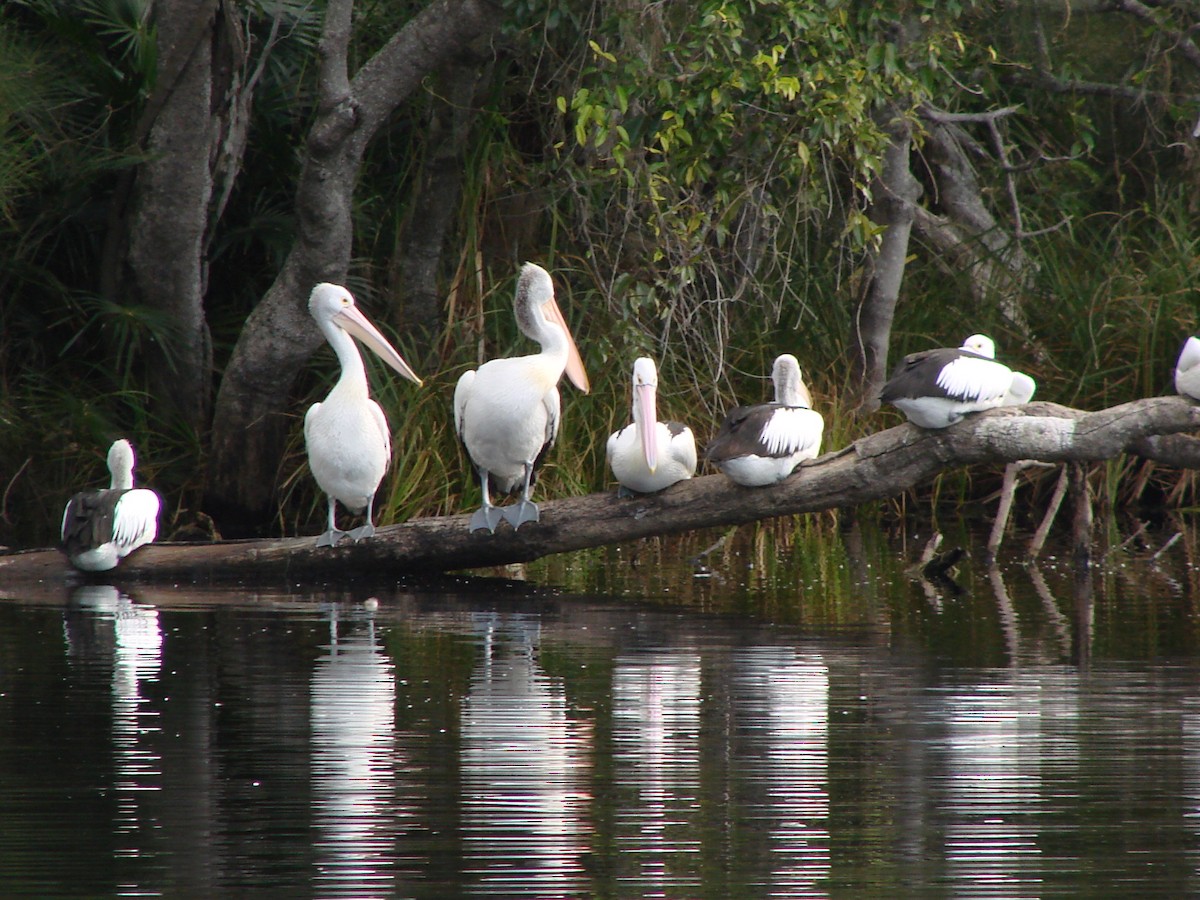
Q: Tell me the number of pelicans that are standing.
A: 2